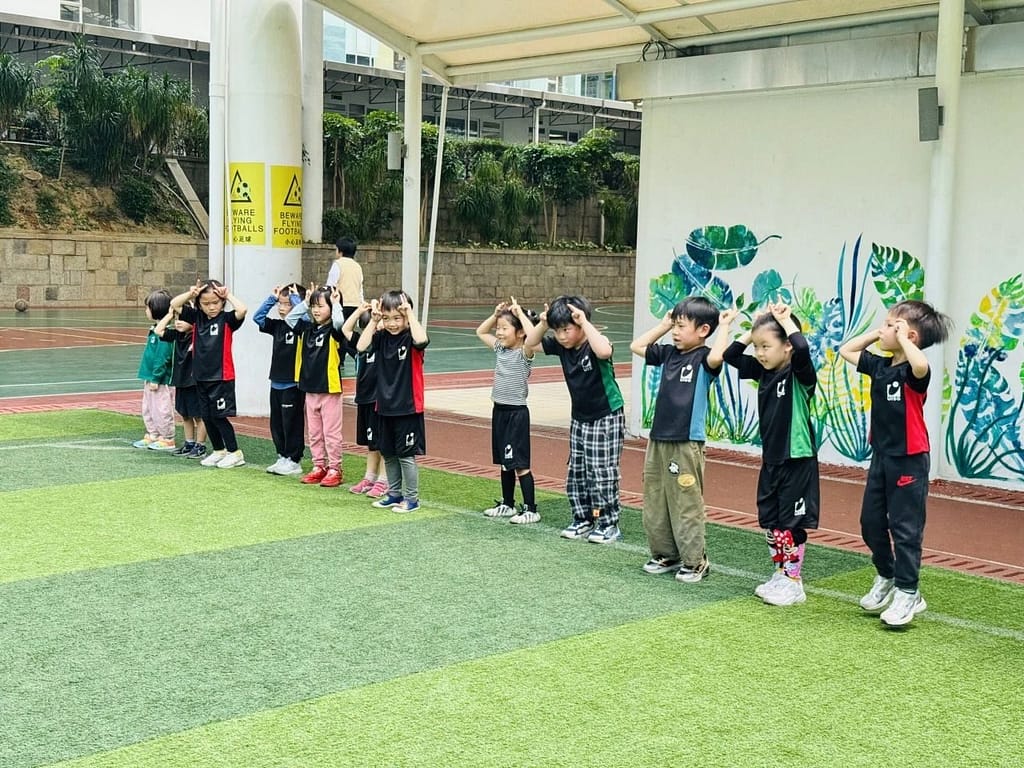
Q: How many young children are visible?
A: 12